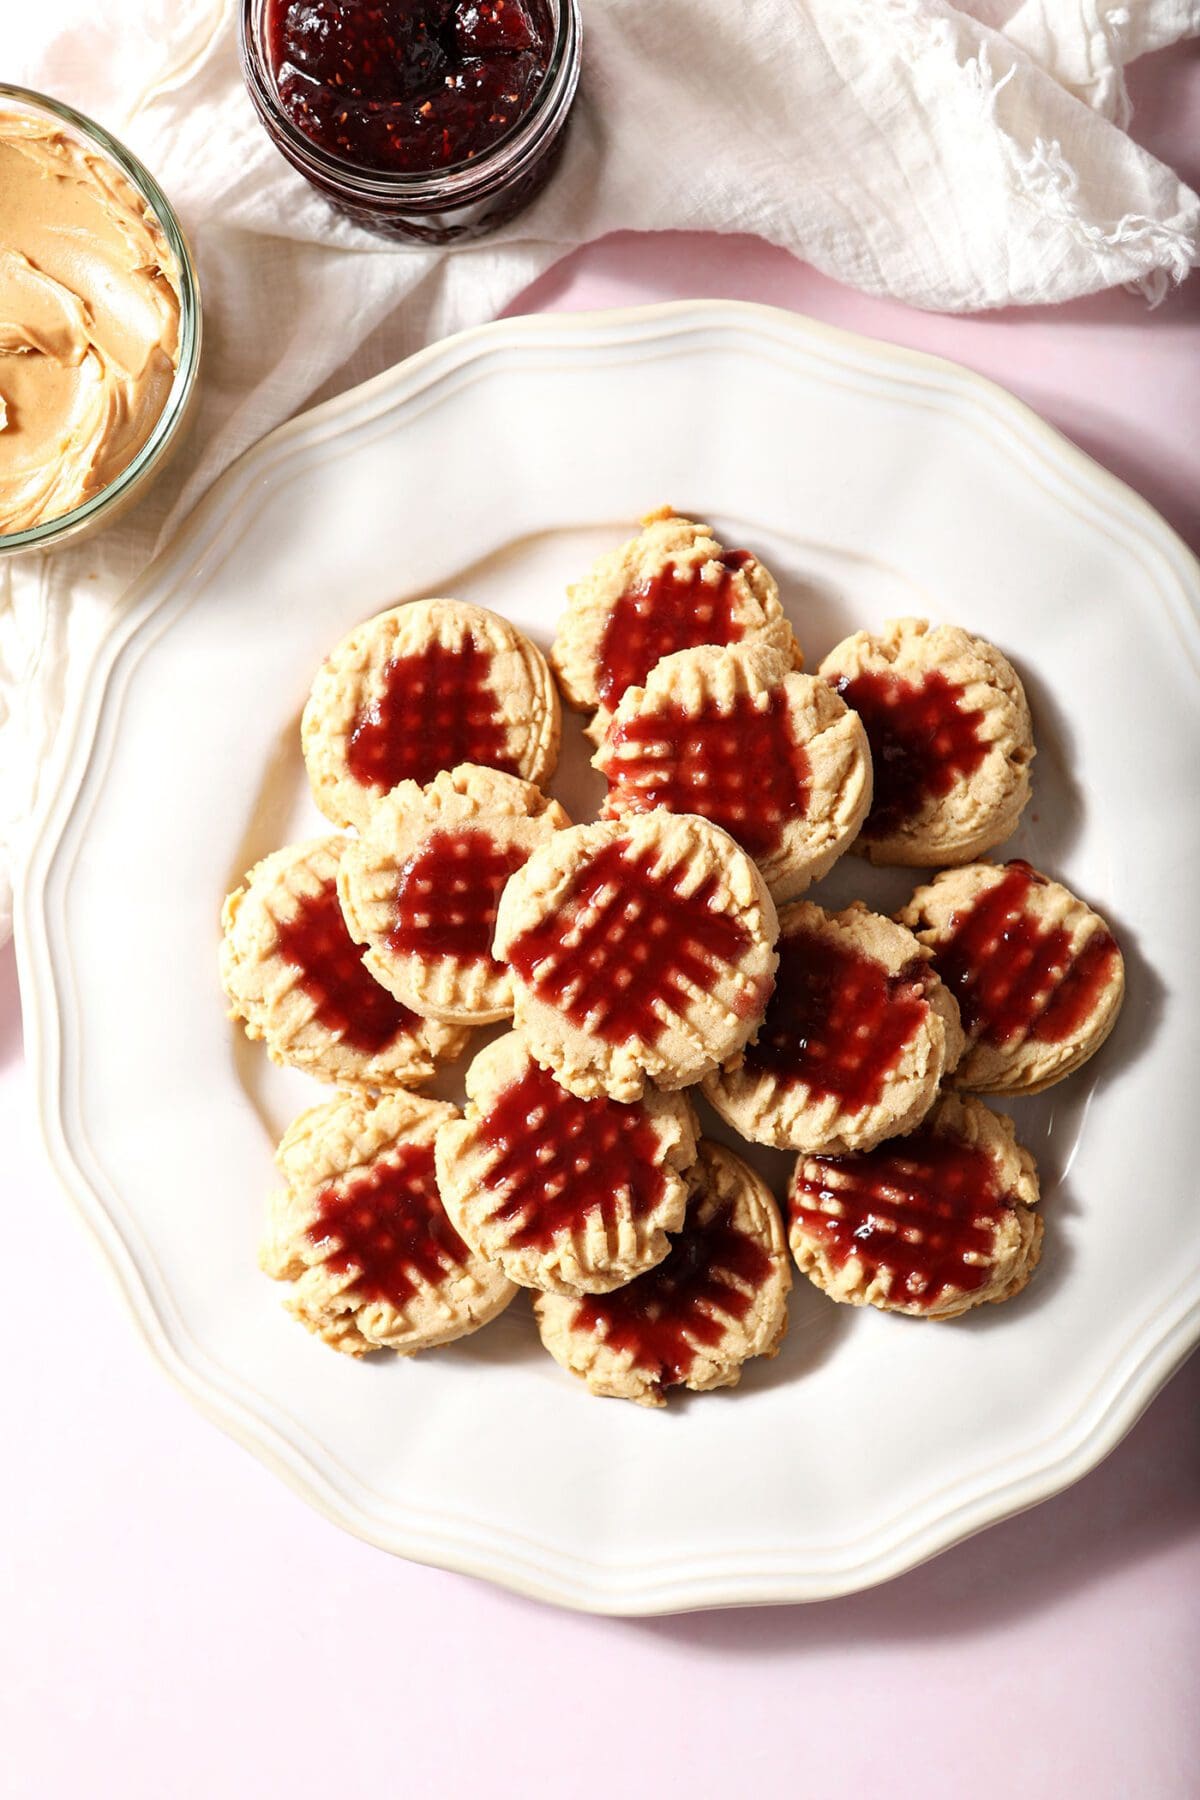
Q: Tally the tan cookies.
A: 13